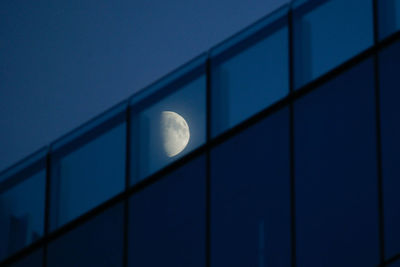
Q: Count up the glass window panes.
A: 12